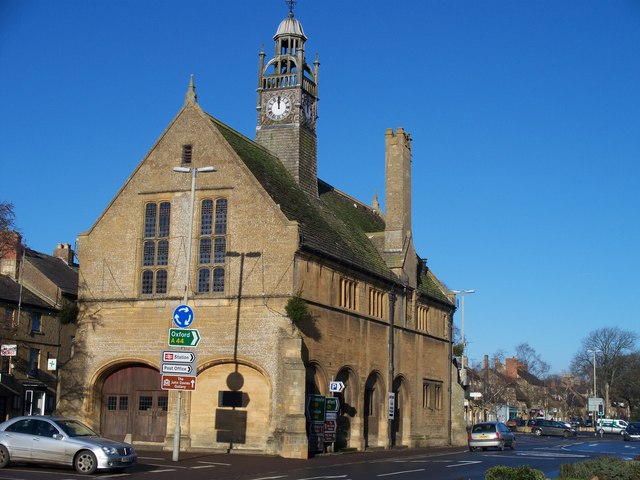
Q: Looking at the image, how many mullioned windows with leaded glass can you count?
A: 2